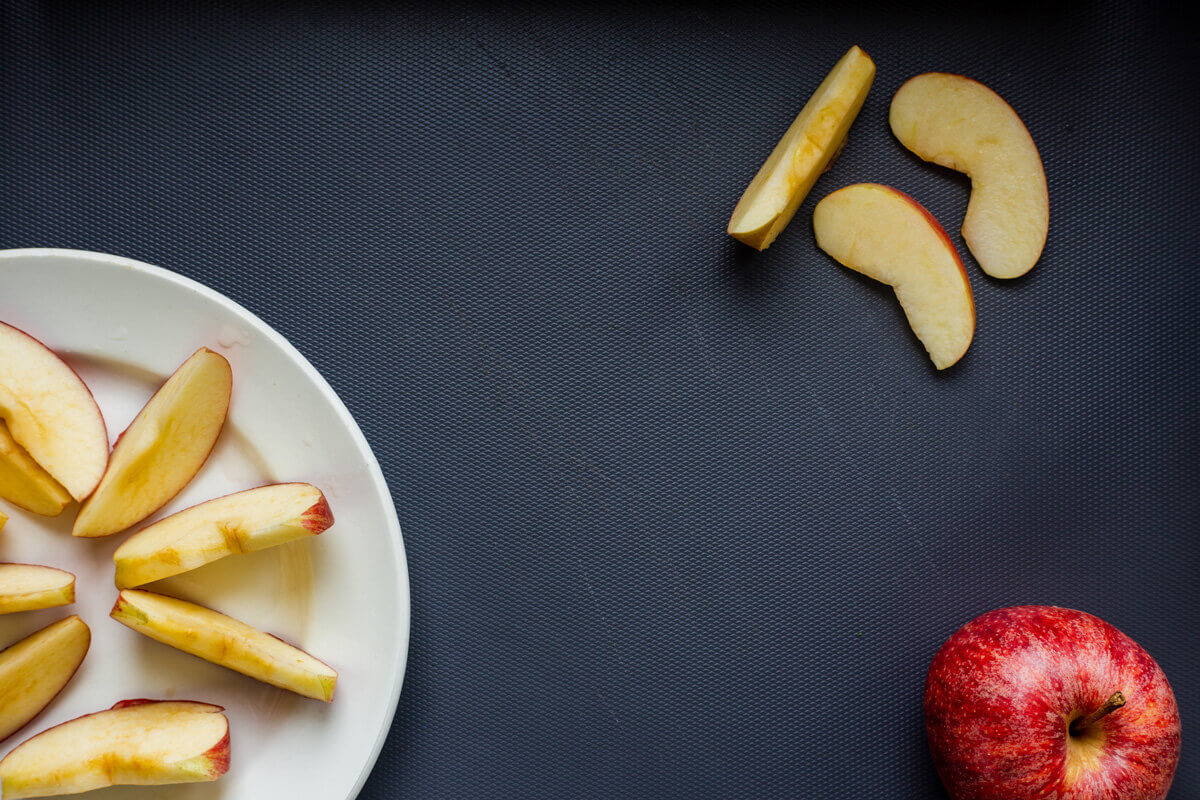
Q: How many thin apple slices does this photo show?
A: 2